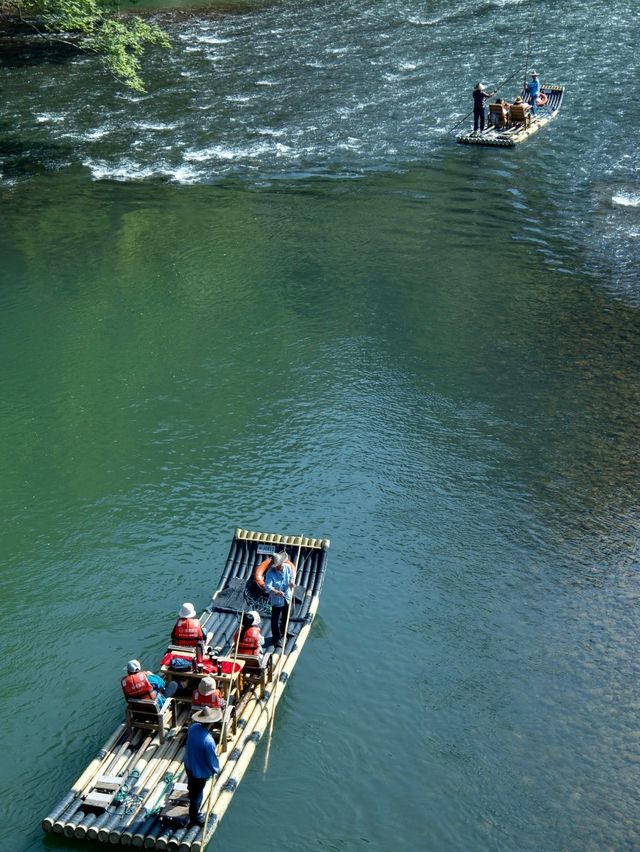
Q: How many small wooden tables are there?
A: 1